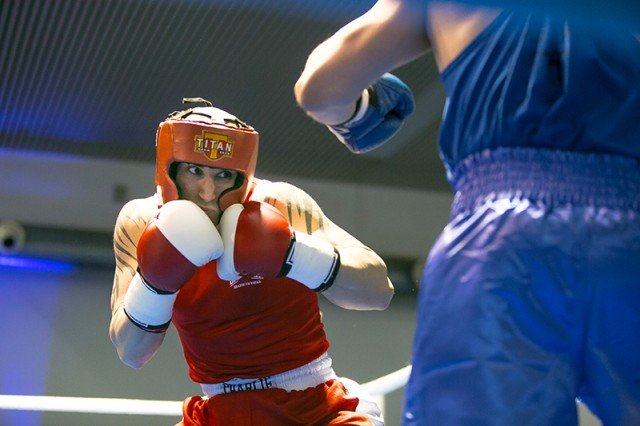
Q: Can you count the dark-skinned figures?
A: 0